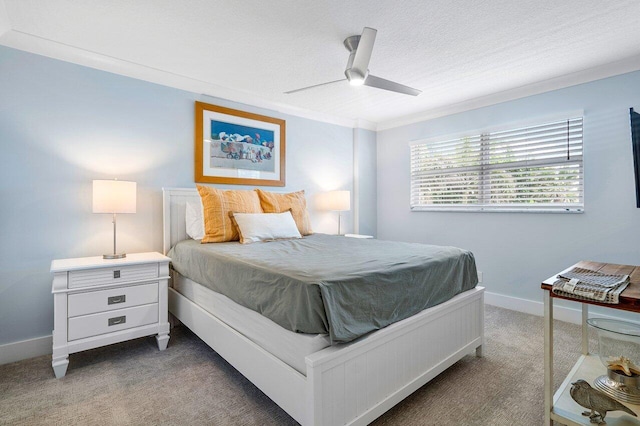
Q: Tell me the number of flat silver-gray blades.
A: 3